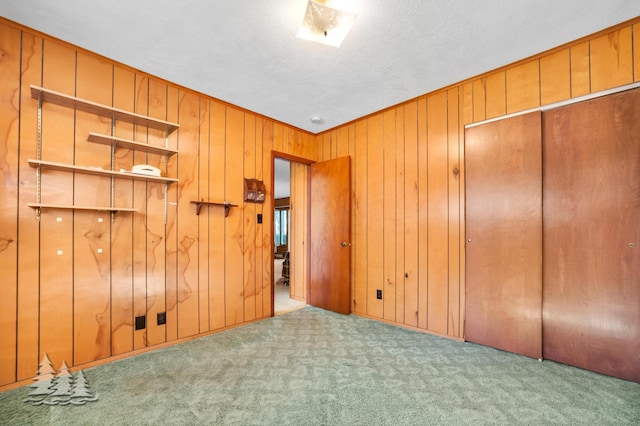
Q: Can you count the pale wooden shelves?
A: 4